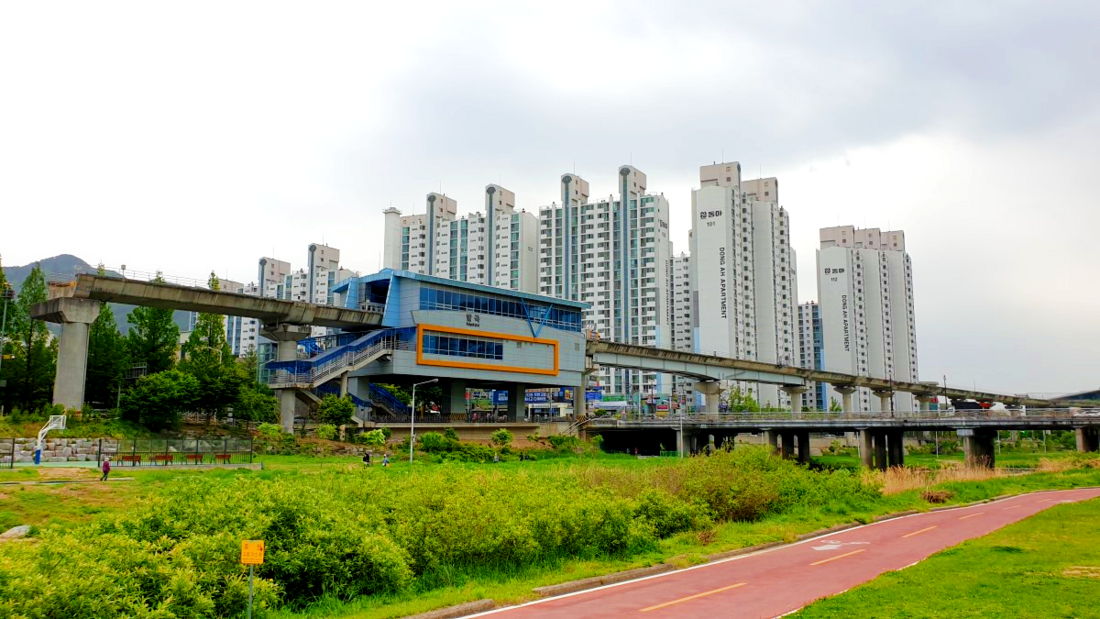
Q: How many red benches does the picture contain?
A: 4